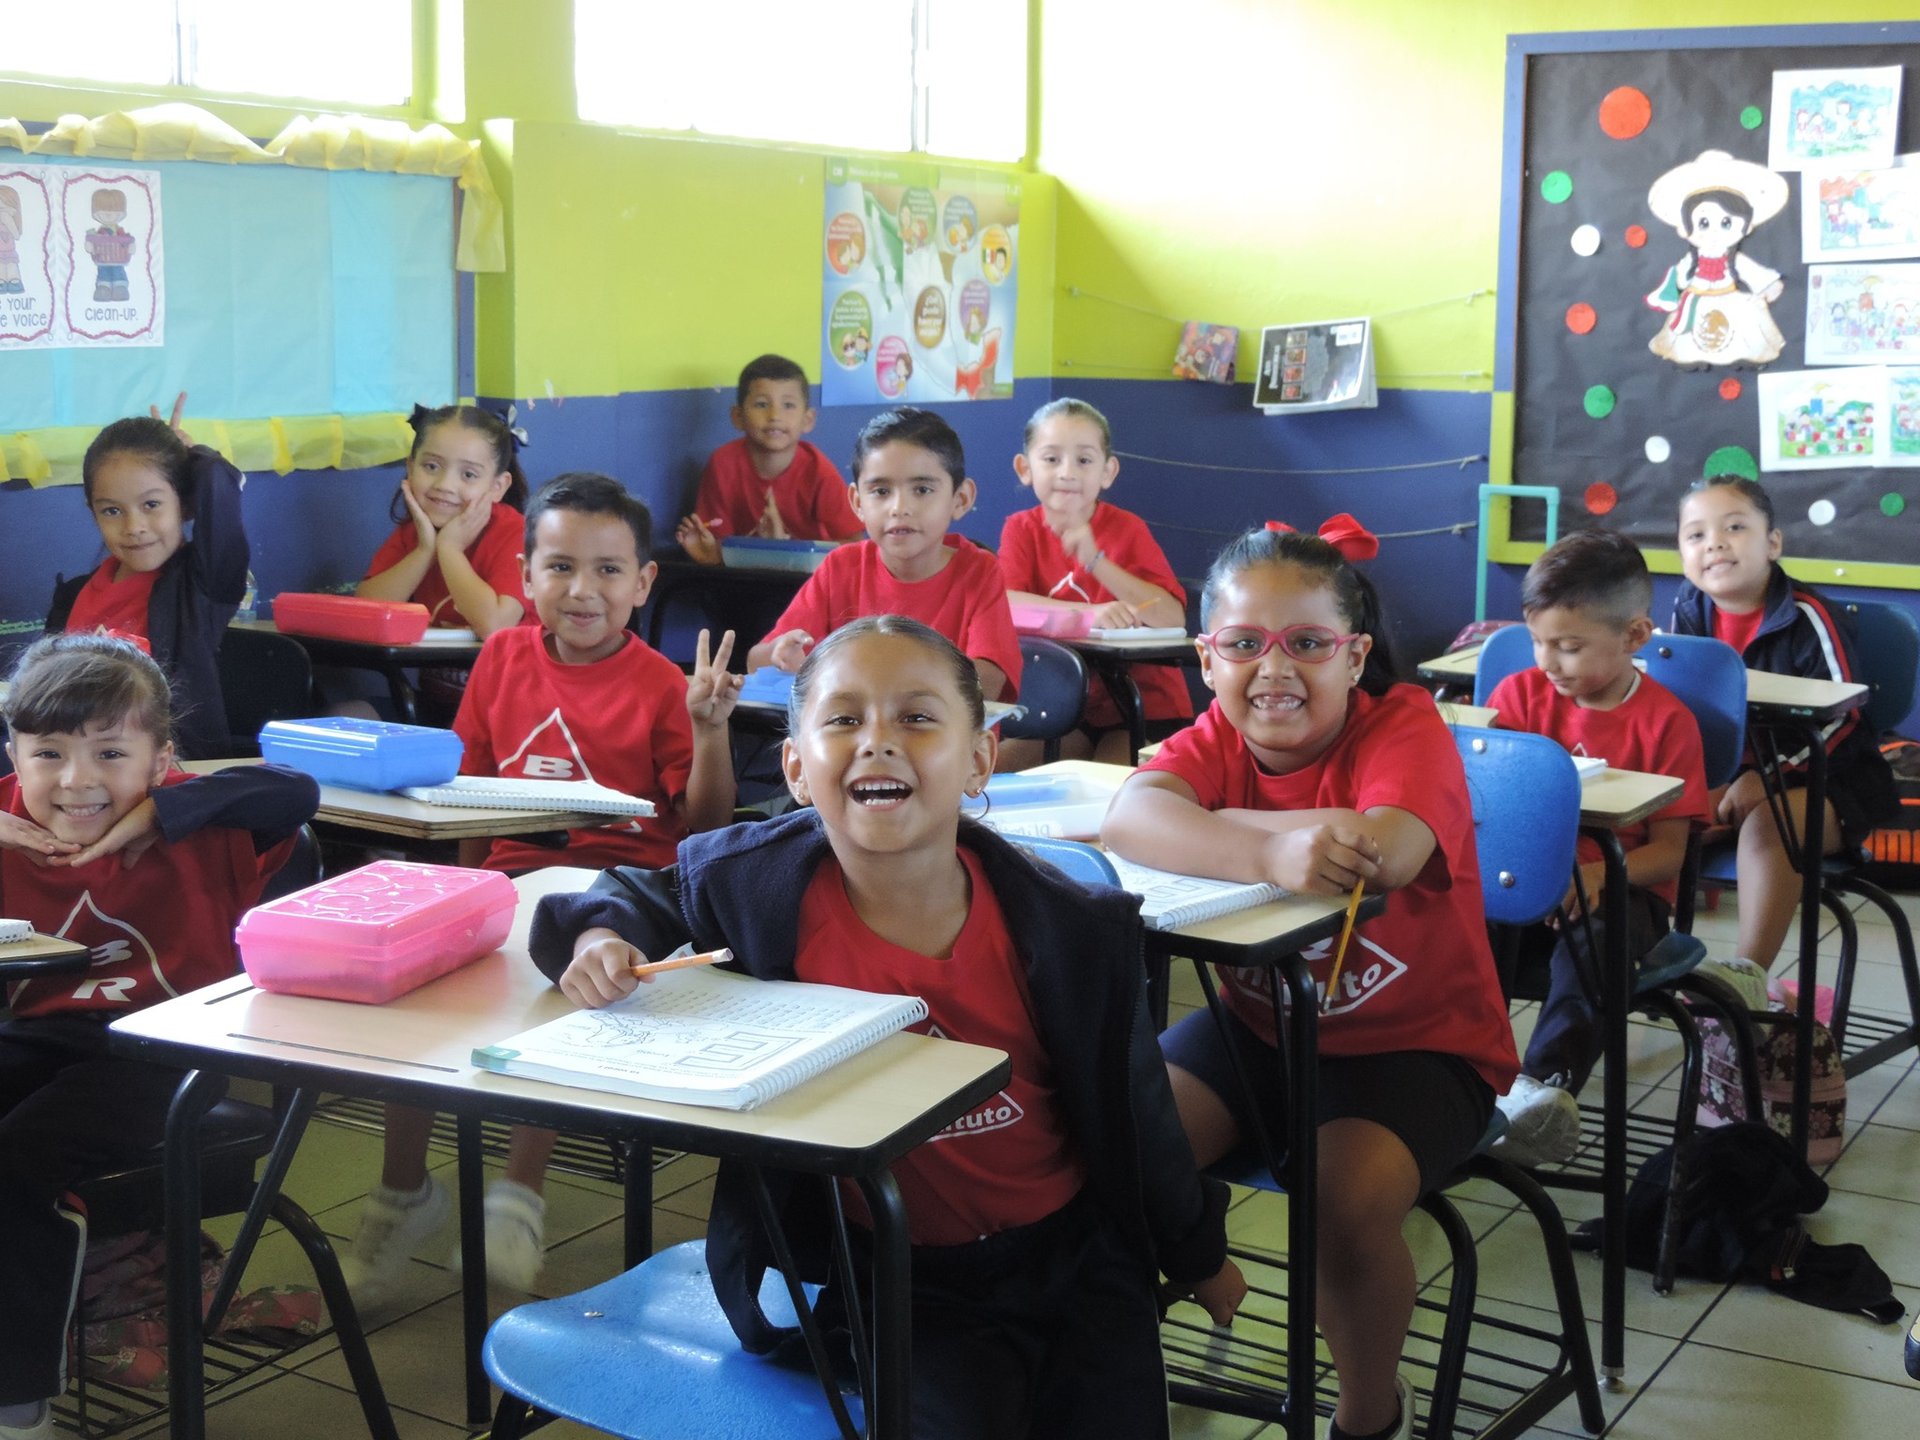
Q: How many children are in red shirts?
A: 11